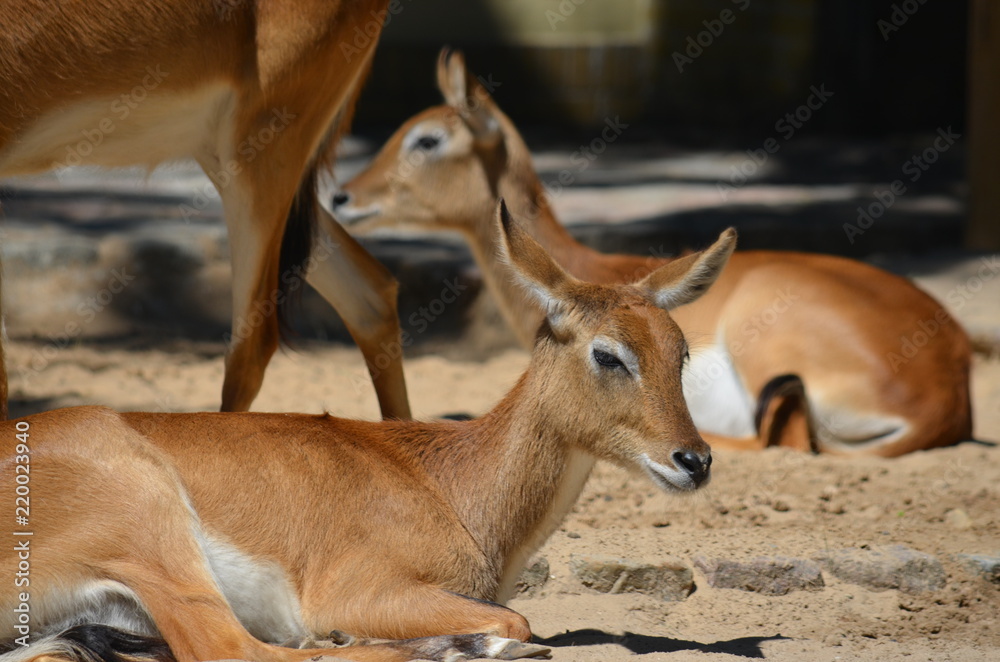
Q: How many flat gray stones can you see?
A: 5